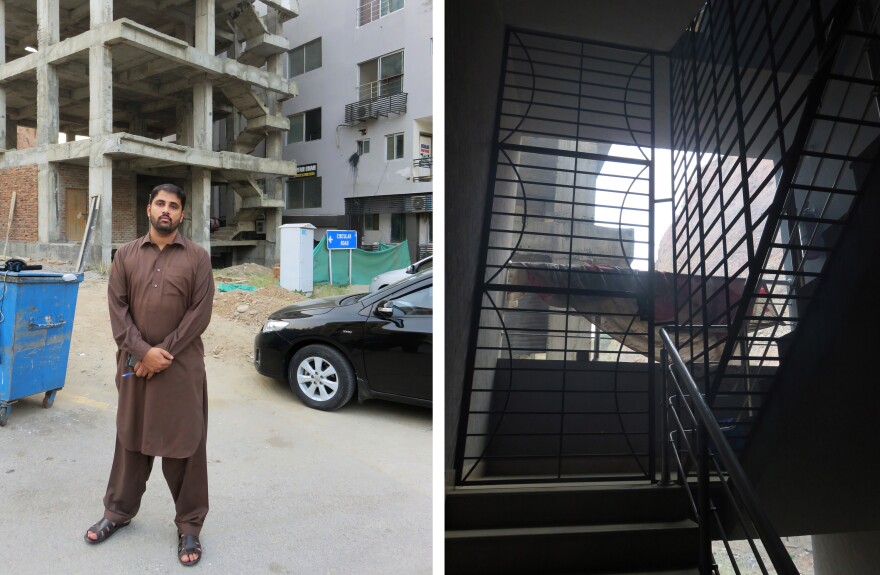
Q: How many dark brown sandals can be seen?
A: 2